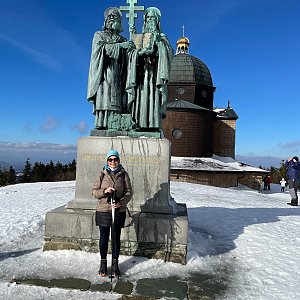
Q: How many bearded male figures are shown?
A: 2